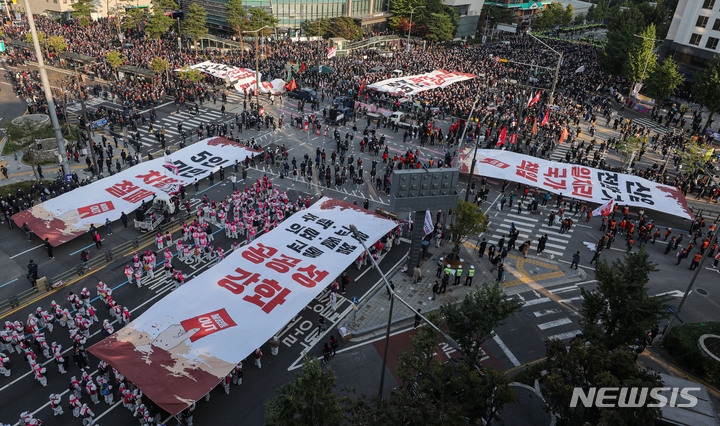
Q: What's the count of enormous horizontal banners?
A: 5